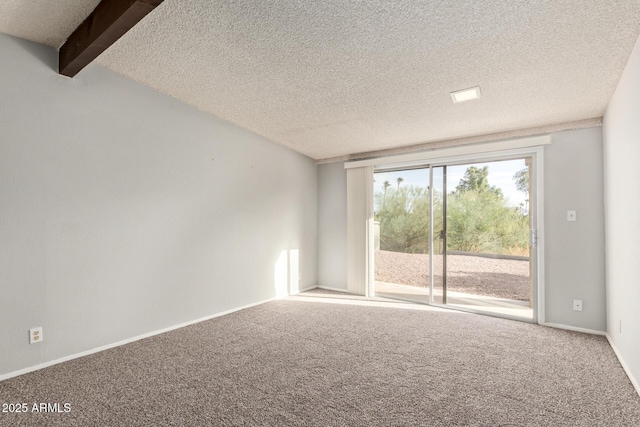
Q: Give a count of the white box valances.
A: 1